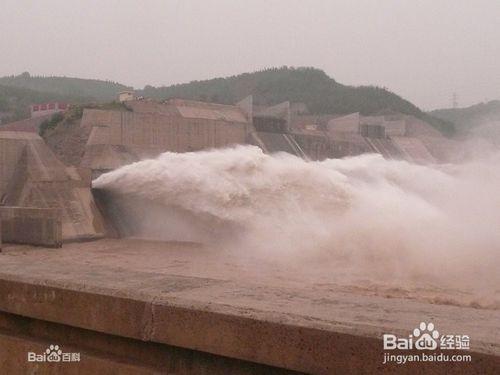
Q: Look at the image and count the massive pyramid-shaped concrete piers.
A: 1